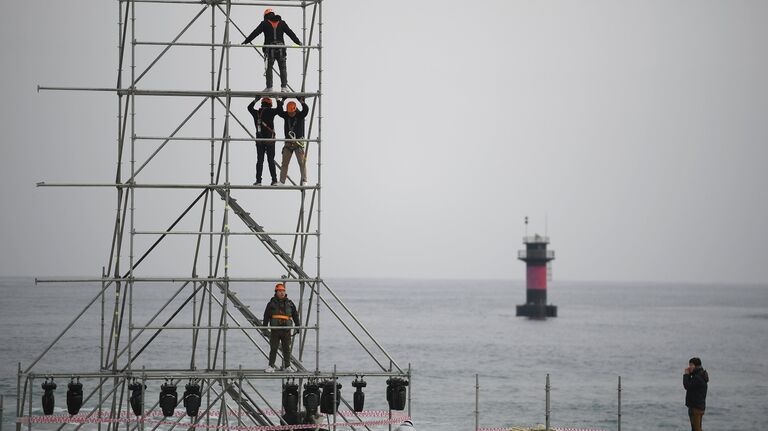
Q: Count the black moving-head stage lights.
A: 10